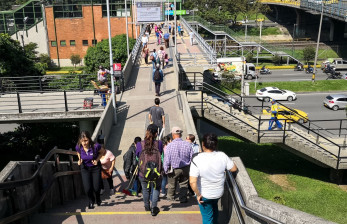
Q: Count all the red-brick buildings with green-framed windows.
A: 1